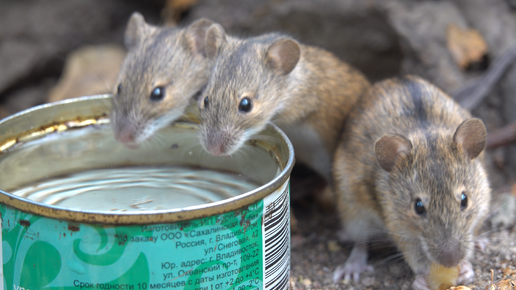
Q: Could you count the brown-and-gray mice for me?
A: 3